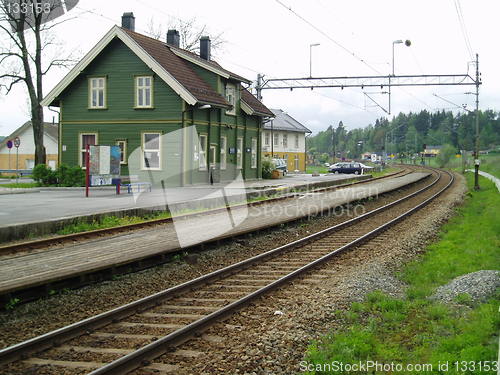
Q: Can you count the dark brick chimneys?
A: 3